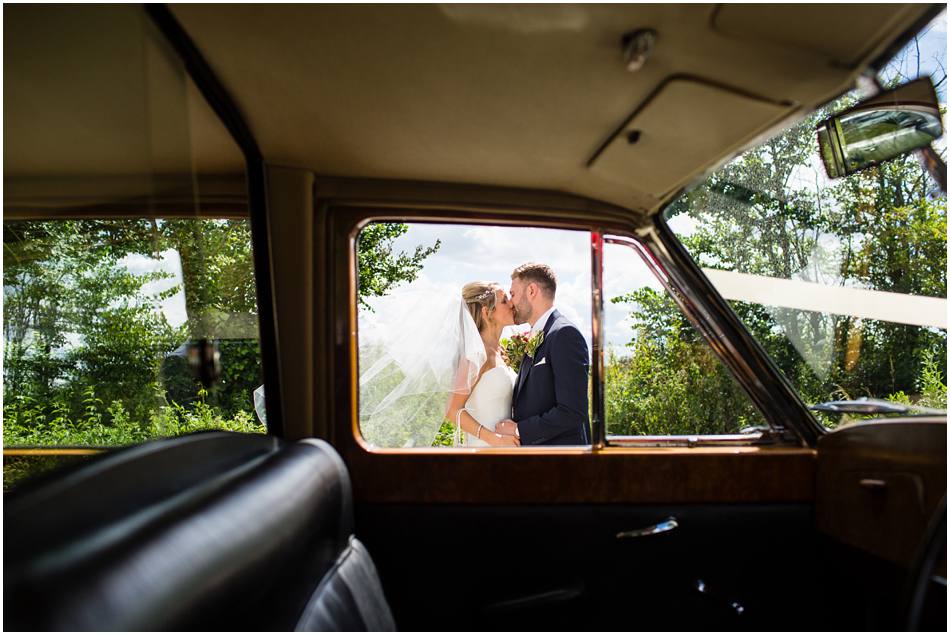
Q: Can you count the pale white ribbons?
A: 1